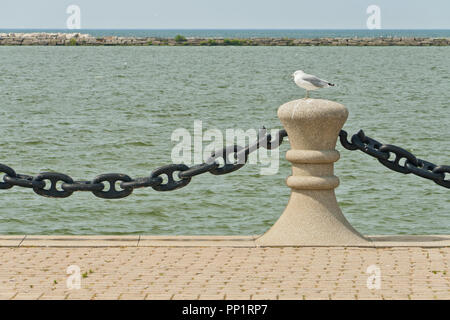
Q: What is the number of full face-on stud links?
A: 5